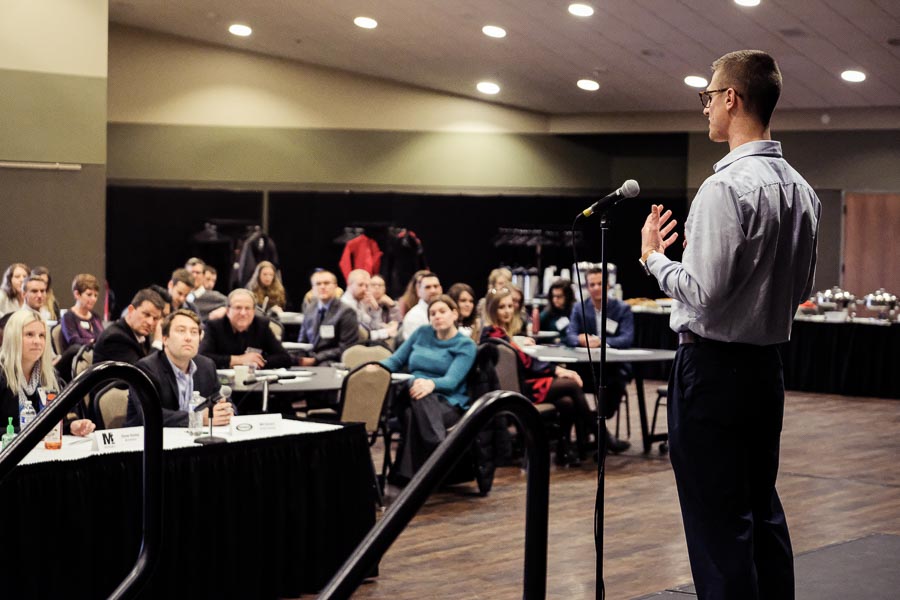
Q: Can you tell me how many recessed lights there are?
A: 9